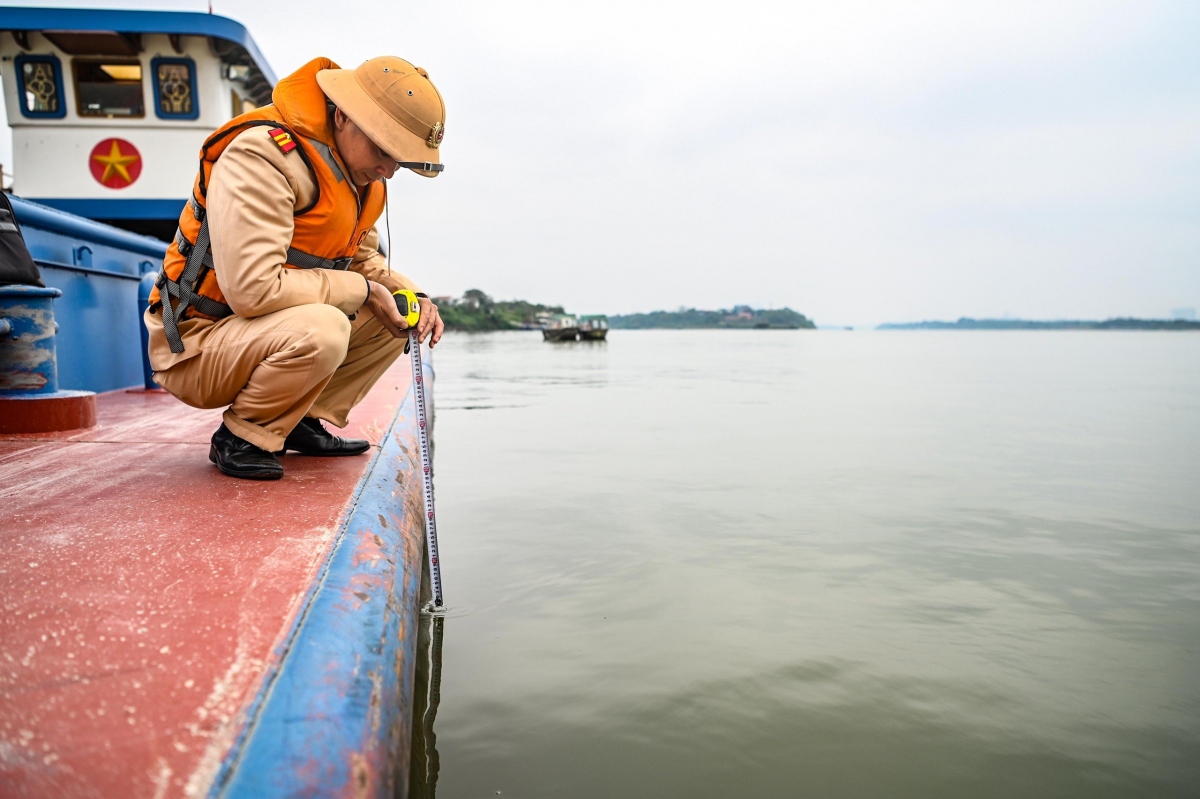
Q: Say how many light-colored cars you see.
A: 0